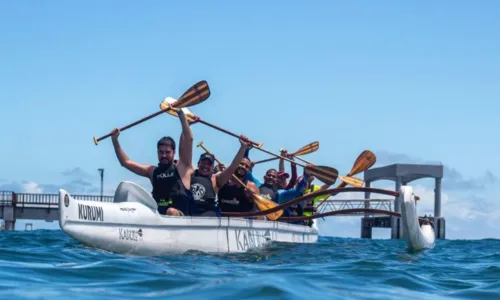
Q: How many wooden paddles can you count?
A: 7